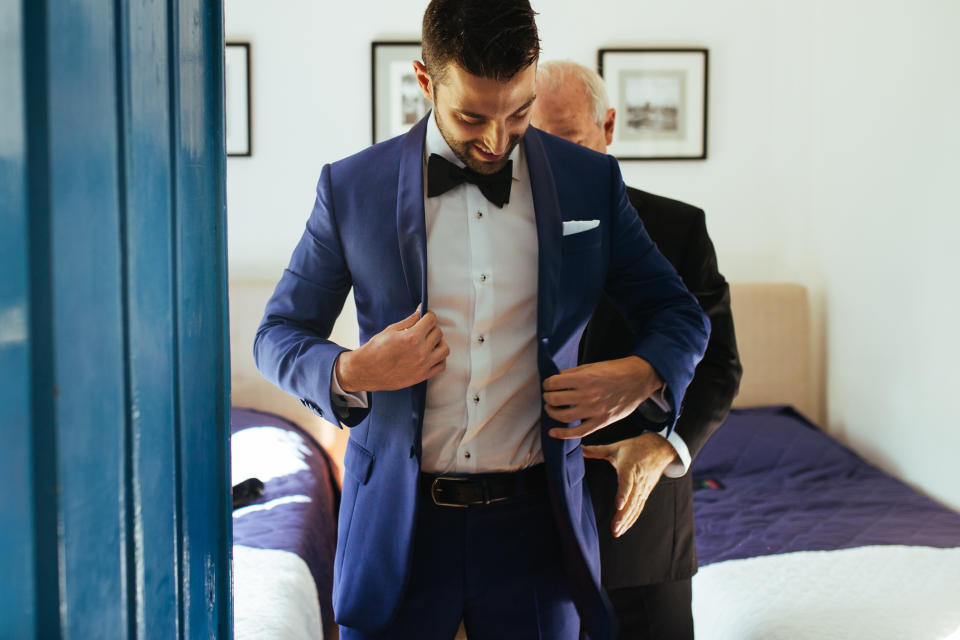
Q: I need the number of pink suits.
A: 0